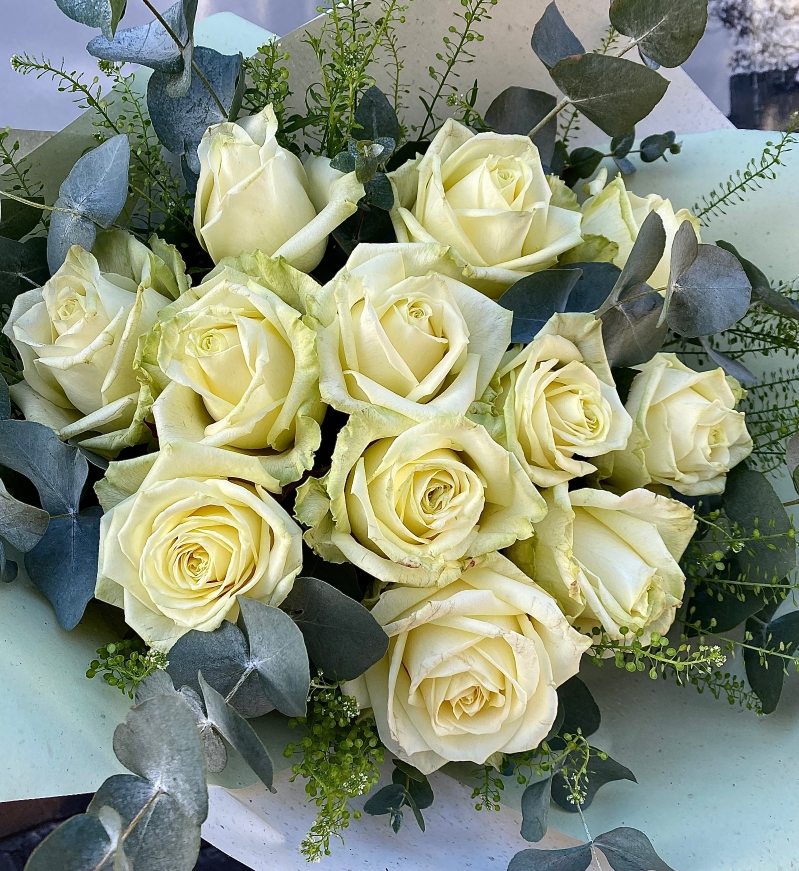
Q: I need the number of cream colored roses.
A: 12